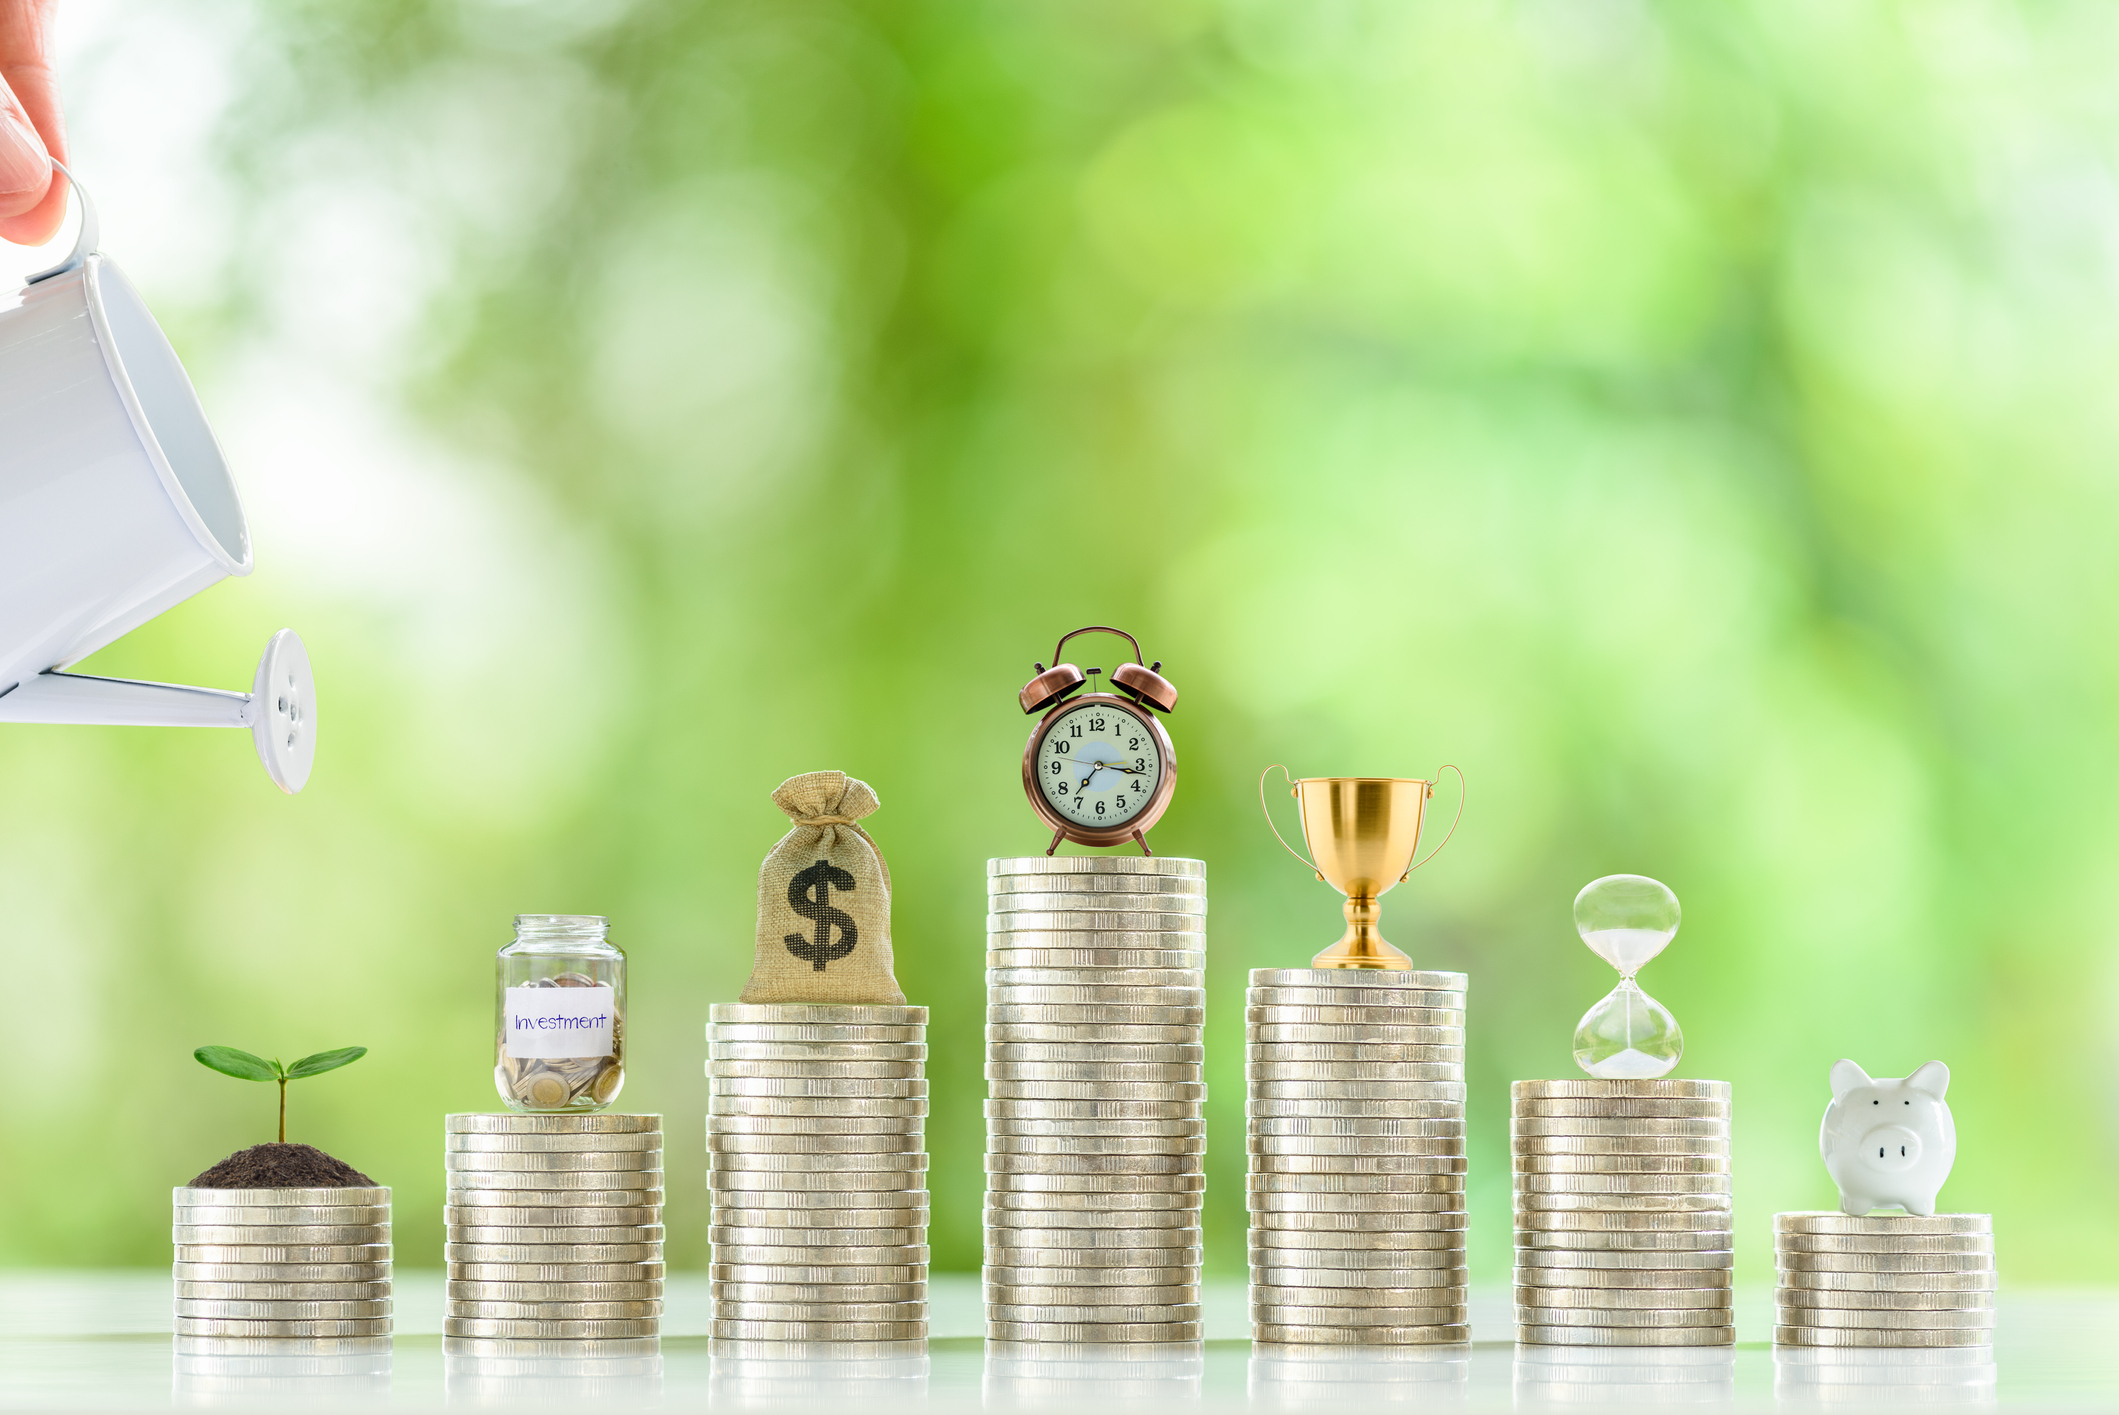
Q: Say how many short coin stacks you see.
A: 2